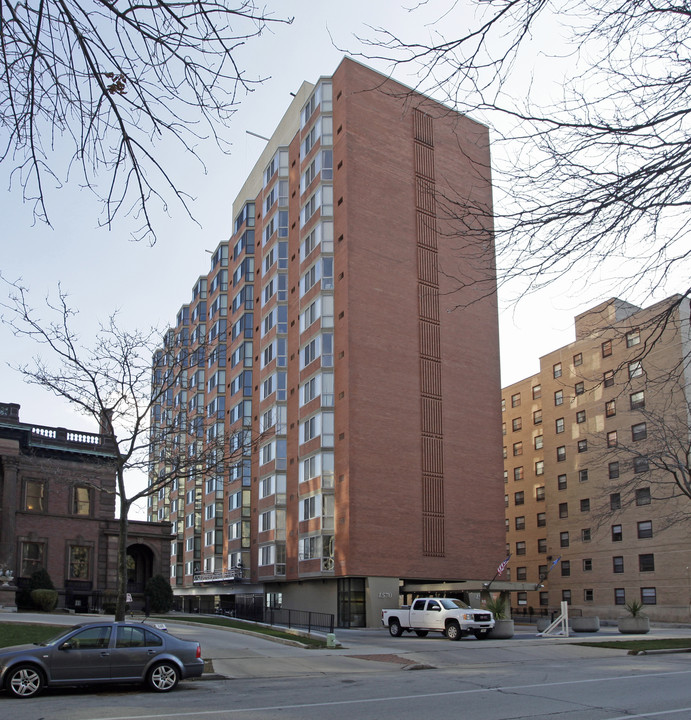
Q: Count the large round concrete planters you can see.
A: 4